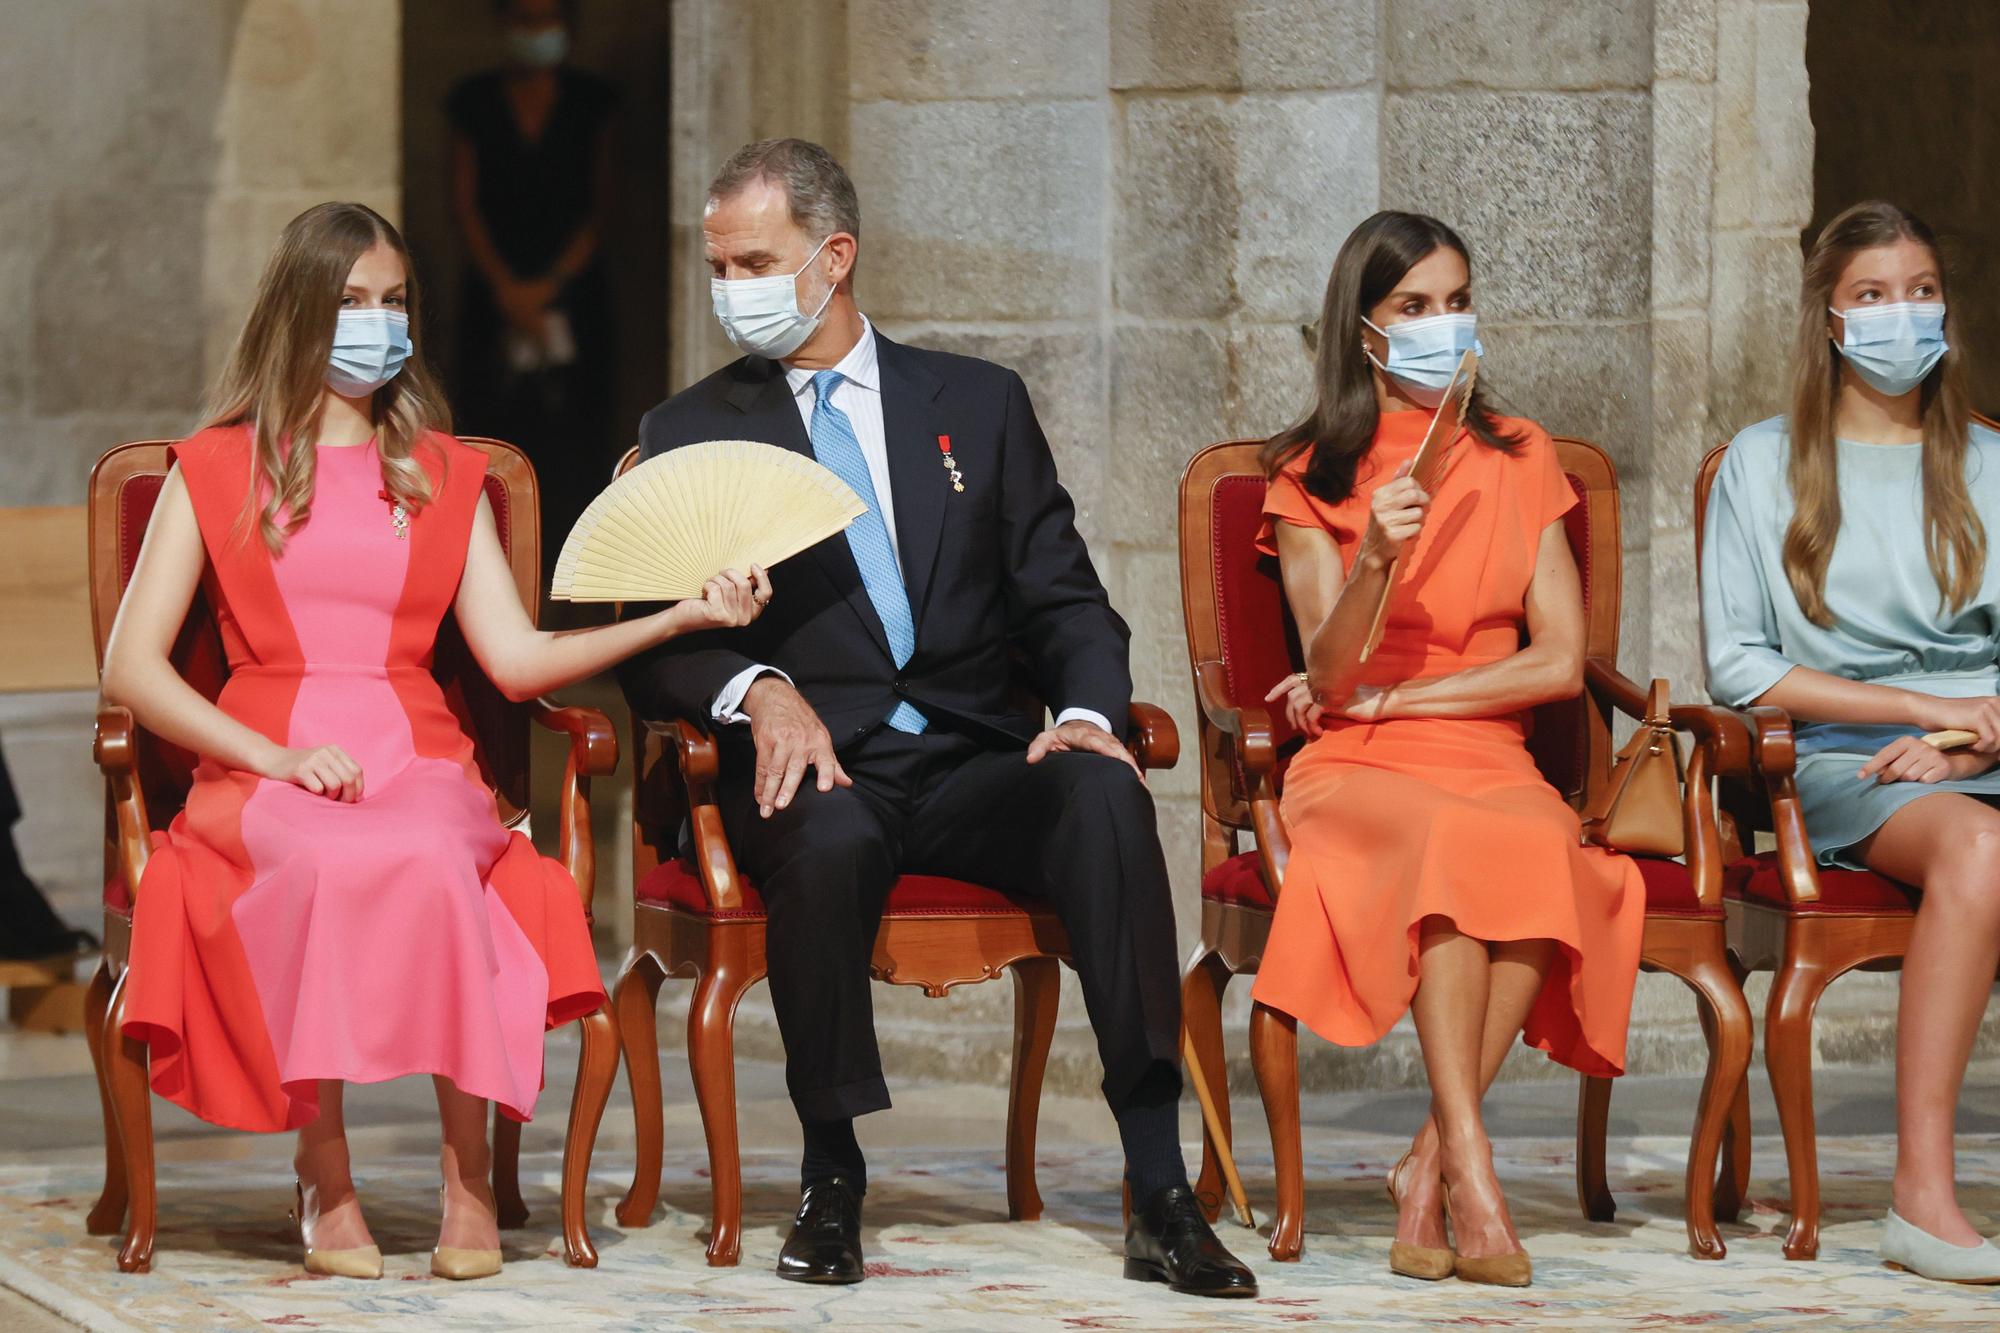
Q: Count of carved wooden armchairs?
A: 4